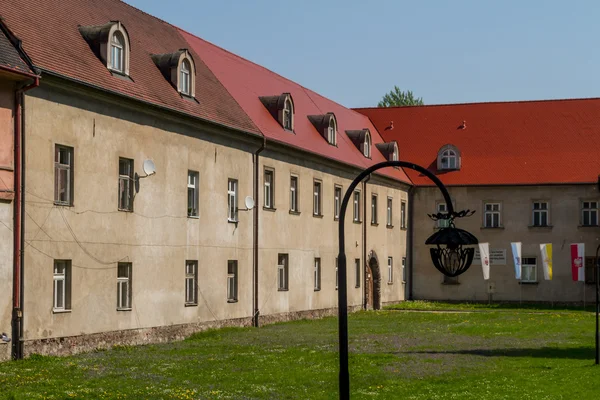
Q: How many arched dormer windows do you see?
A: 7